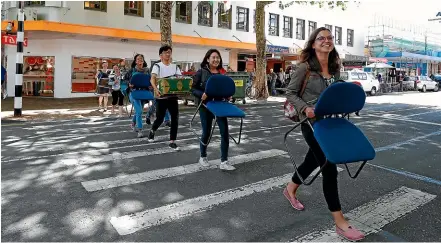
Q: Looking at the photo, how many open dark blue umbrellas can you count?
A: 0